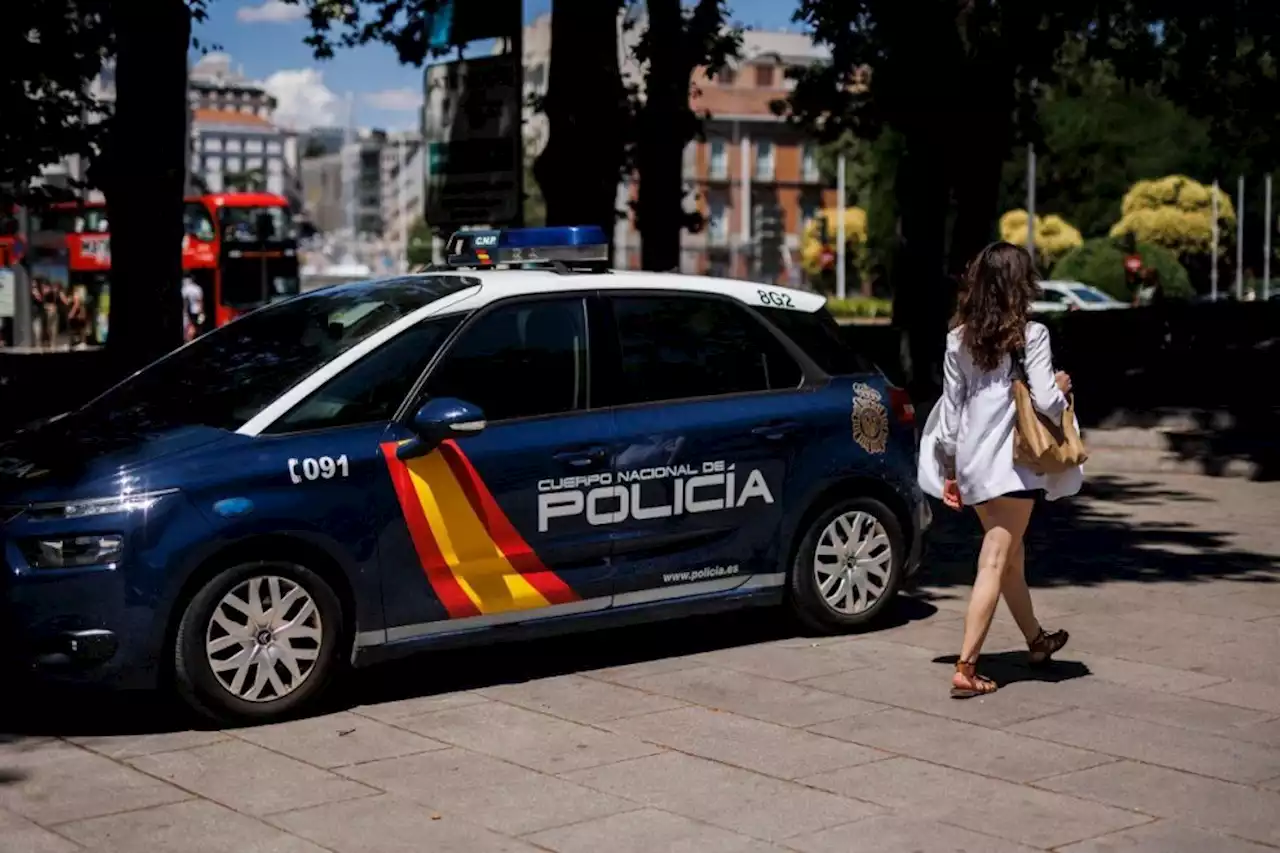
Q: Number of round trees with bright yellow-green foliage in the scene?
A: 3